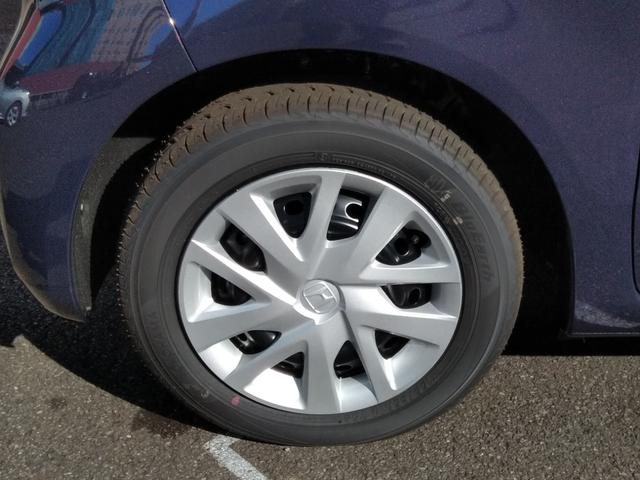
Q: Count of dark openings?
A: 10